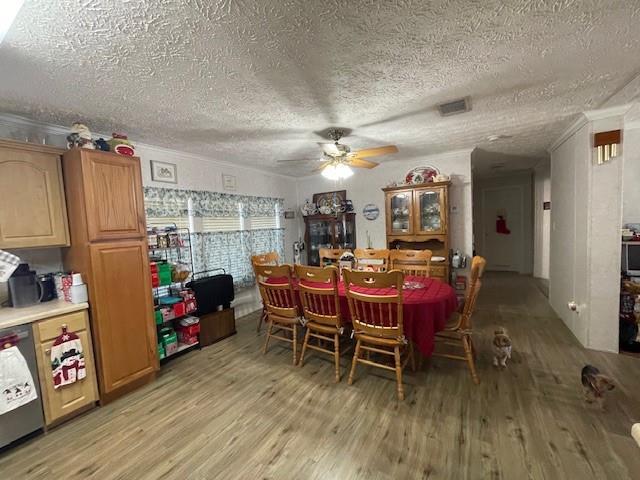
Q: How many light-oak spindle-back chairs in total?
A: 8